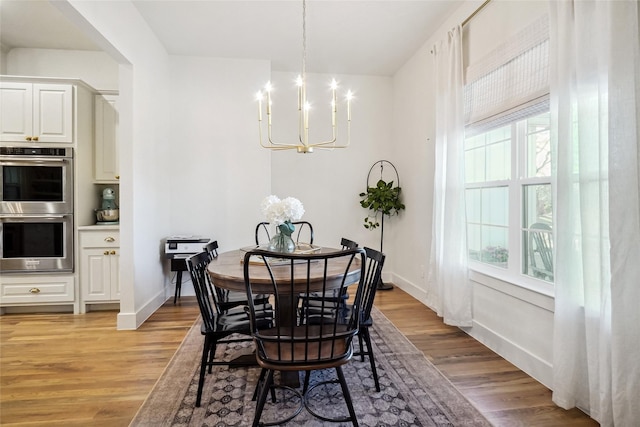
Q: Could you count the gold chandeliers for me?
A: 1